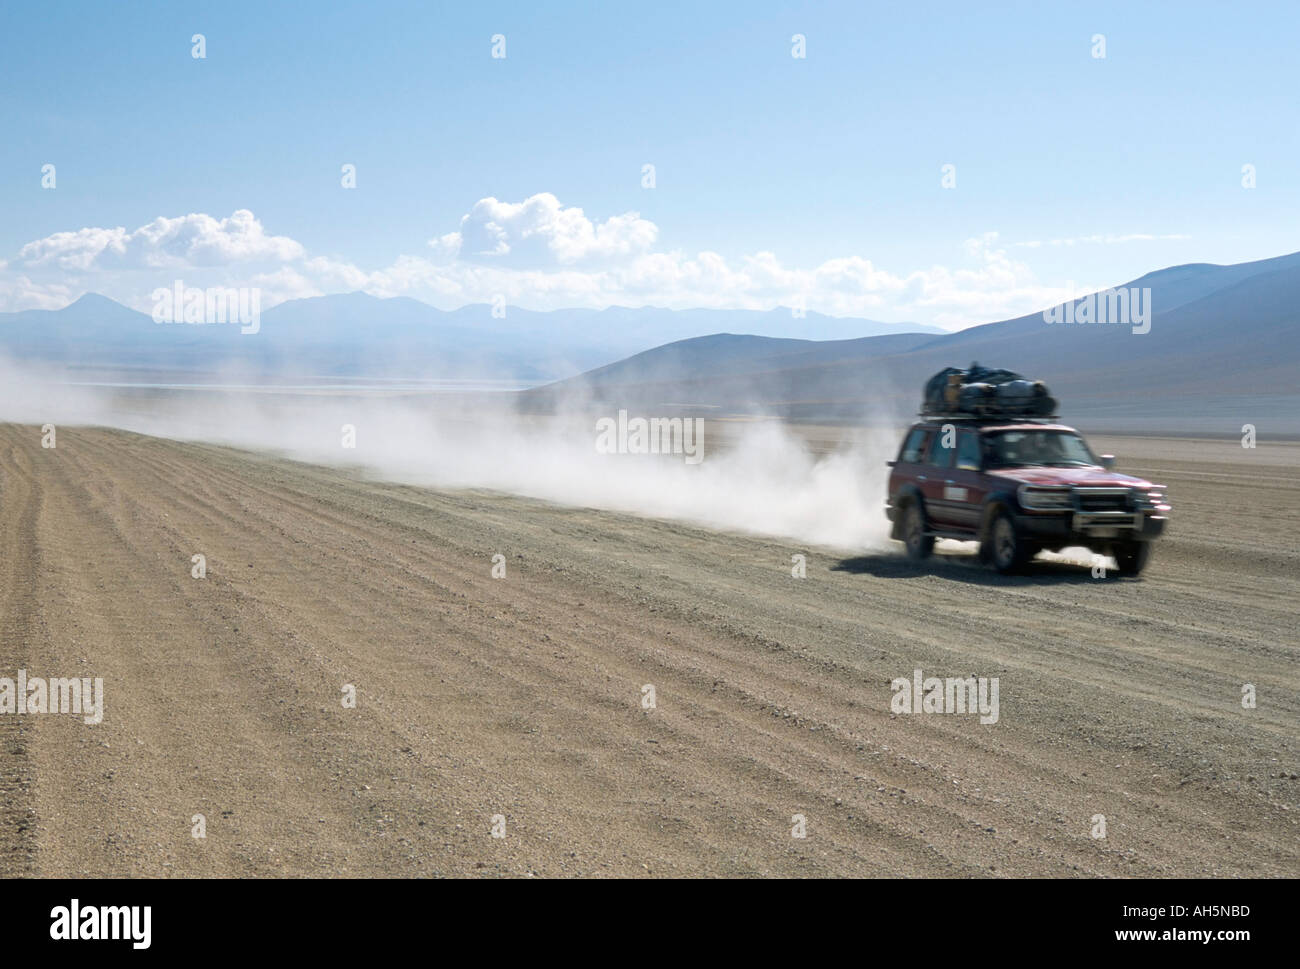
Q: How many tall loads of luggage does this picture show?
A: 1